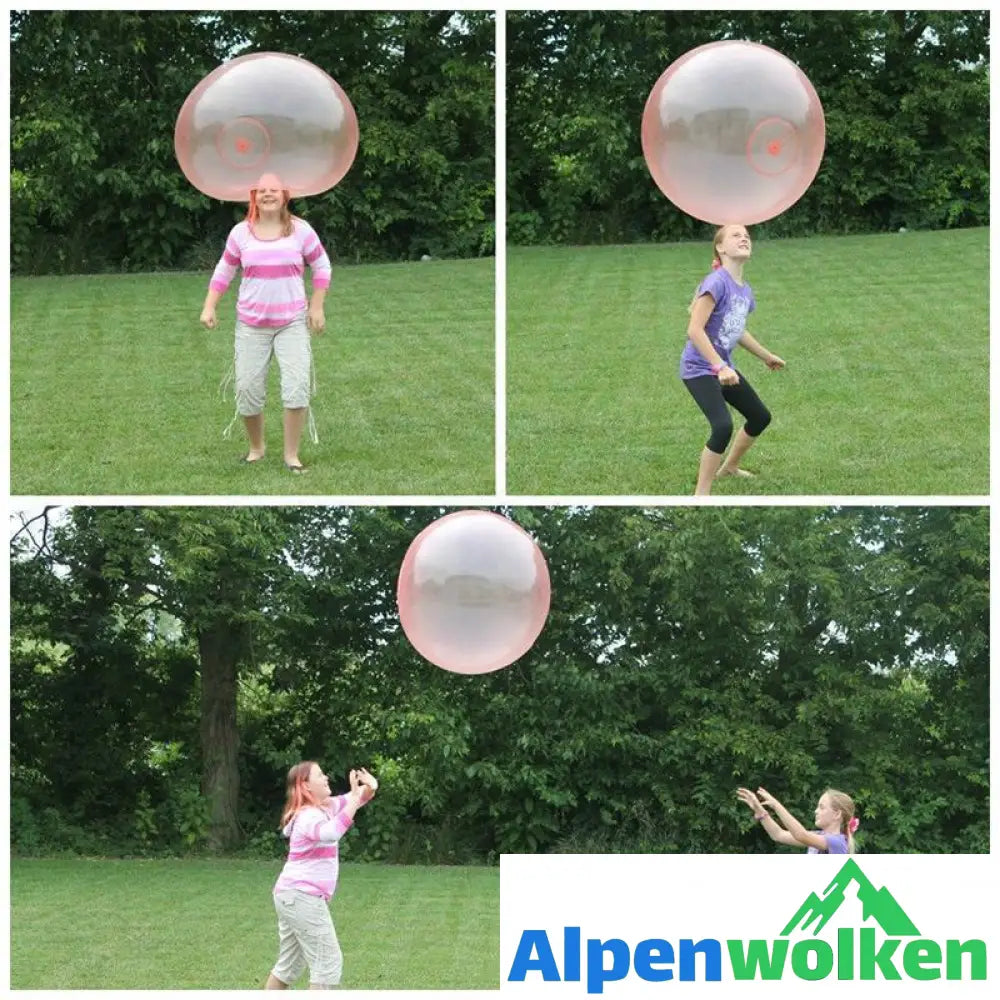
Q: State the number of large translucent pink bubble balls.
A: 3